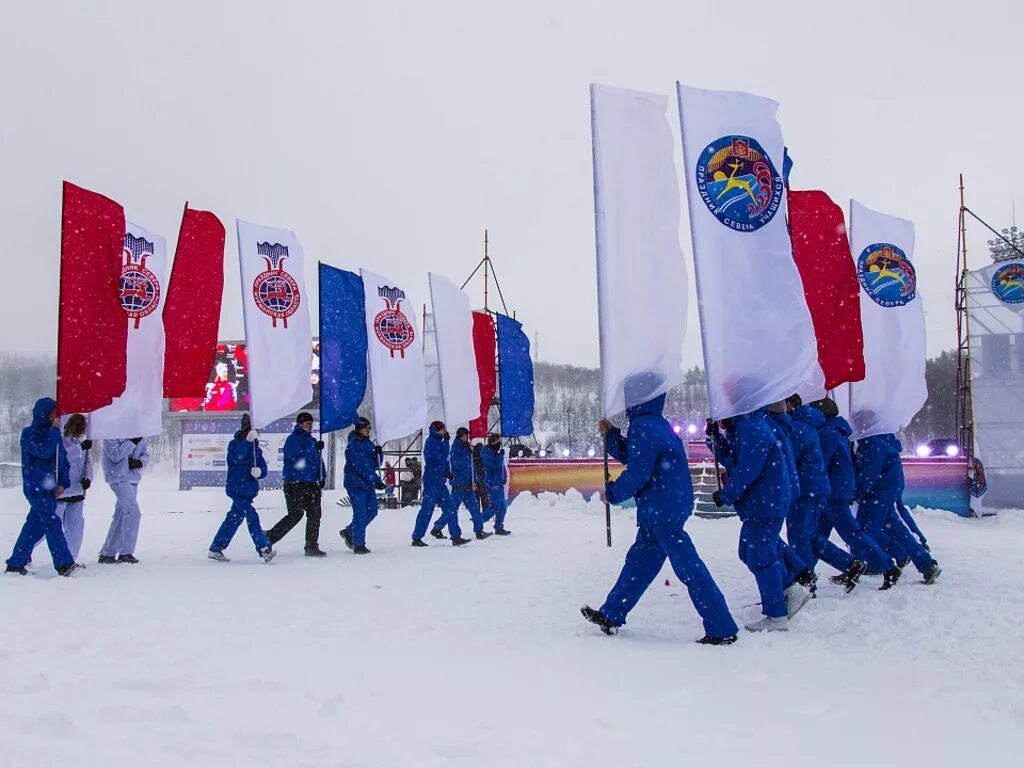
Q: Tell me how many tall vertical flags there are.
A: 14